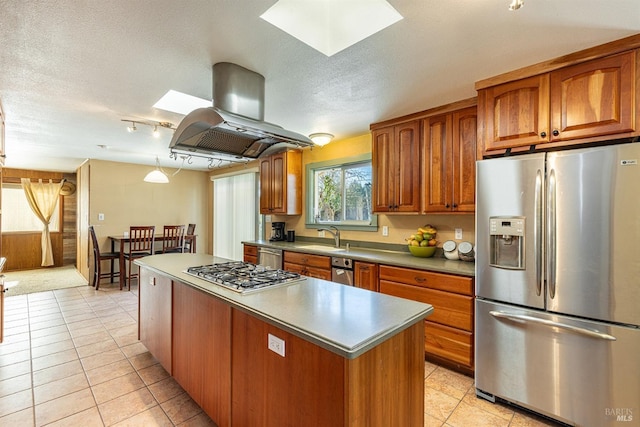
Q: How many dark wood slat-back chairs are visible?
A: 4